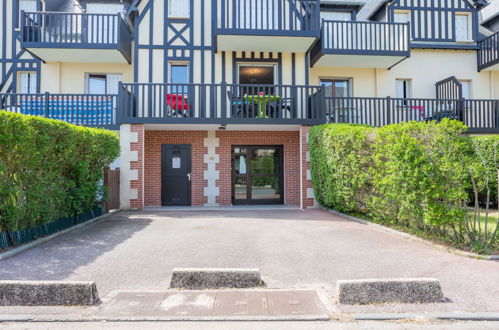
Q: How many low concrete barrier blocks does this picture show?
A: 3